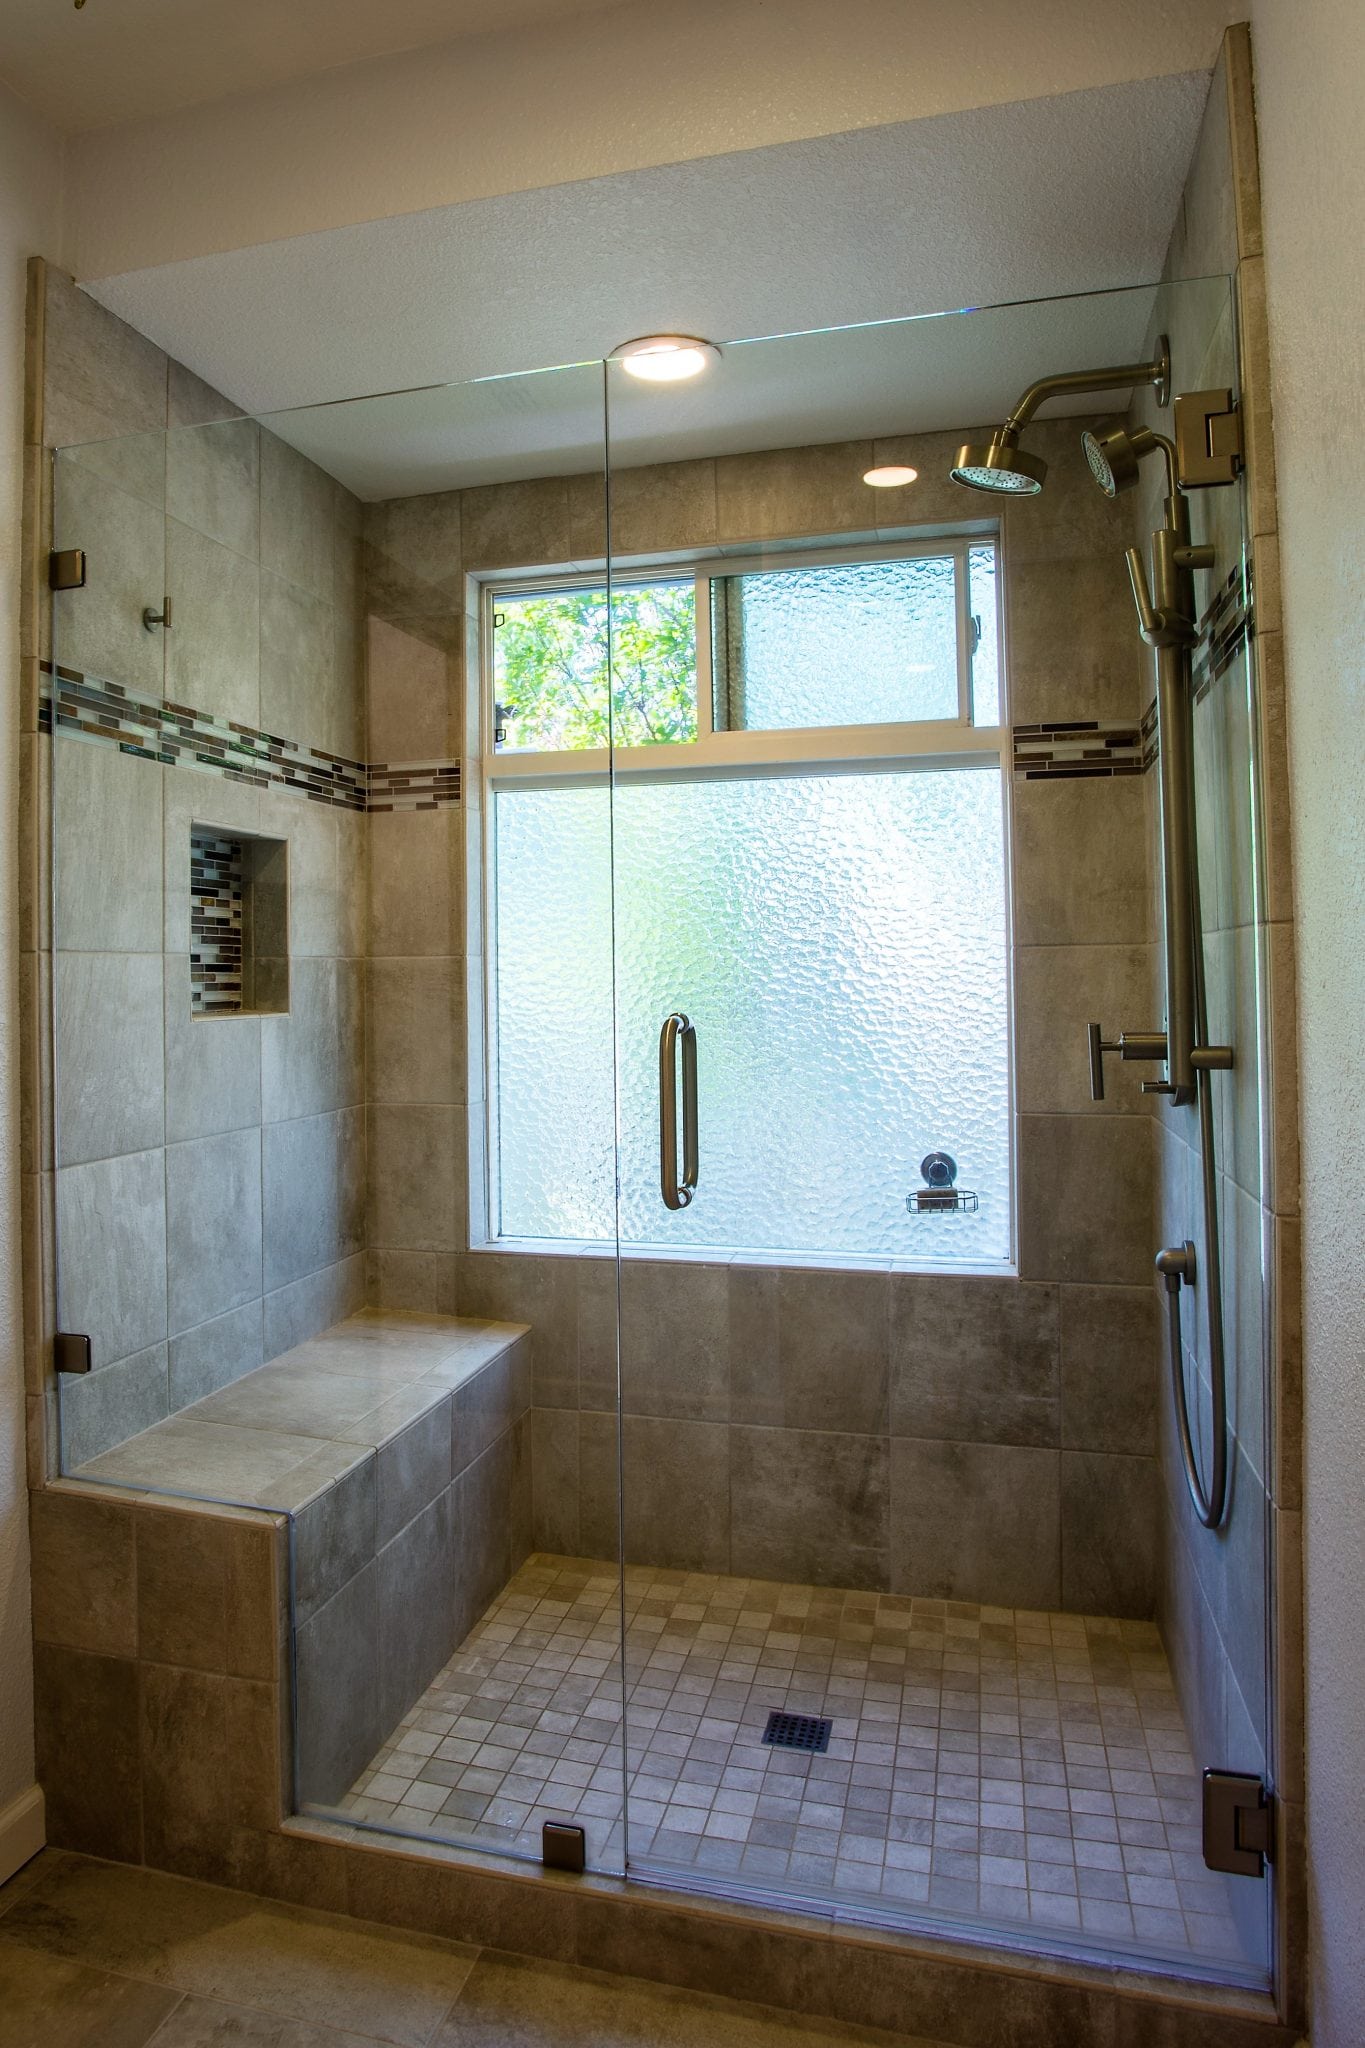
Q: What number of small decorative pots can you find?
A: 0